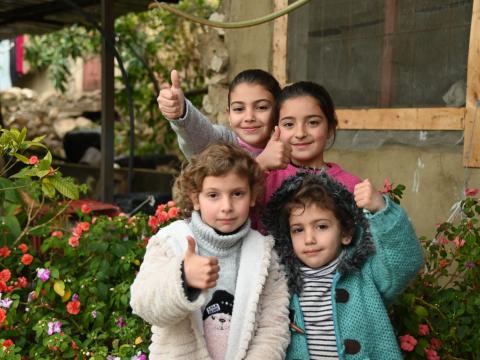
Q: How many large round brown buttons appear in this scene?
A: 2